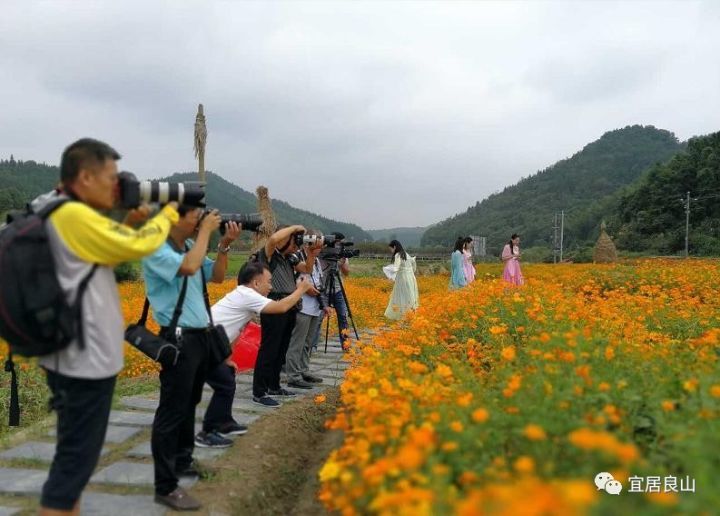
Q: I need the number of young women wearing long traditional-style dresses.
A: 4